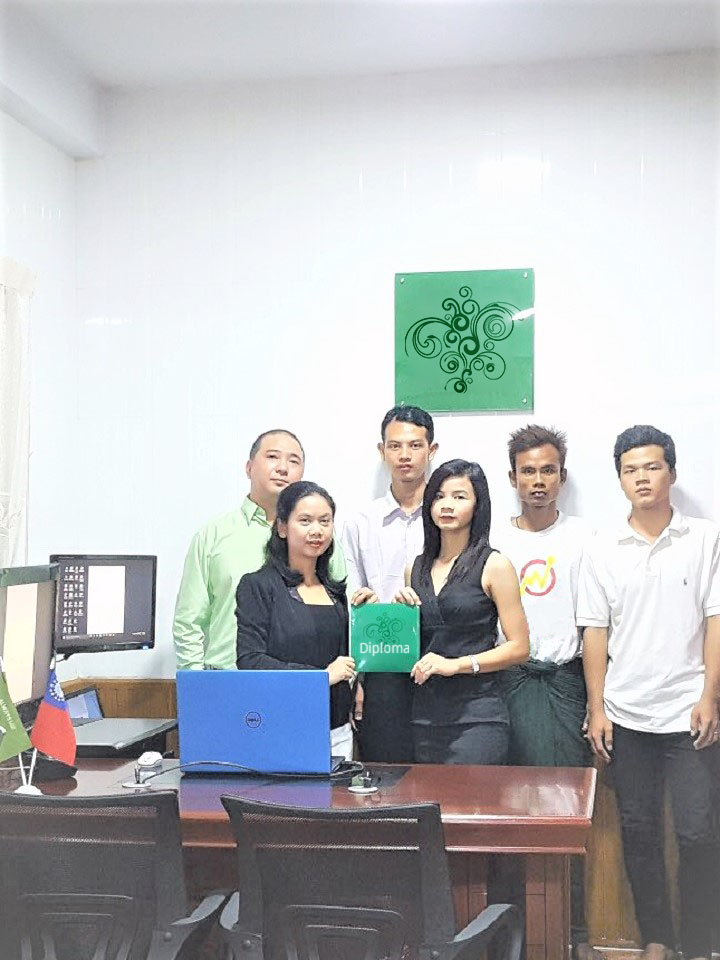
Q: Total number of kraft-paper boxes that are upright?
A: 0